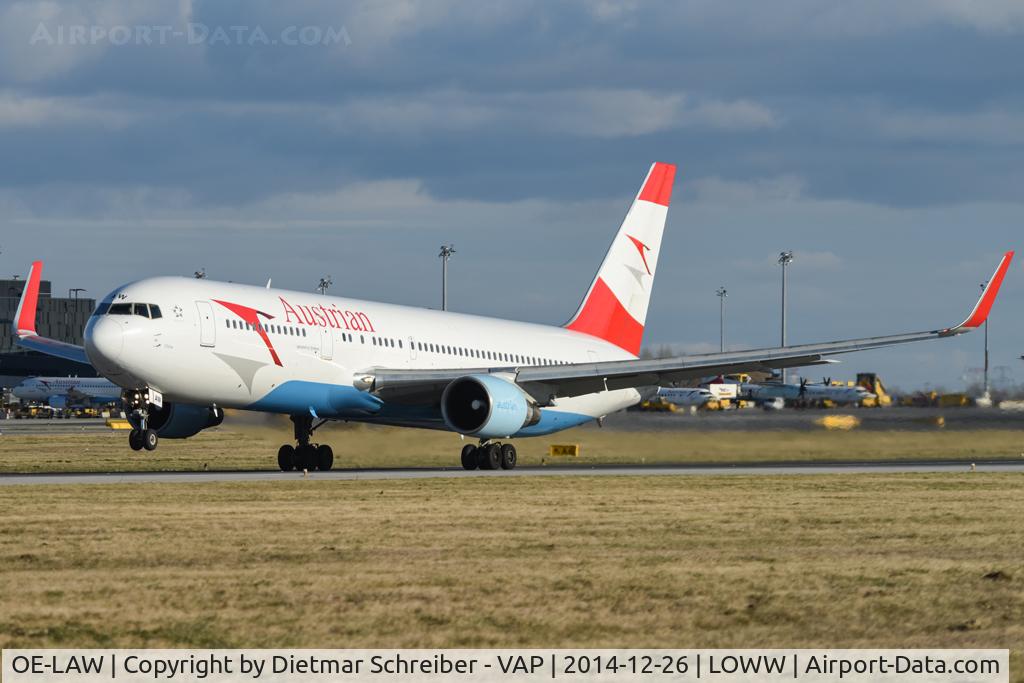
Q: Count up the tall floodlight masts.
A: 6